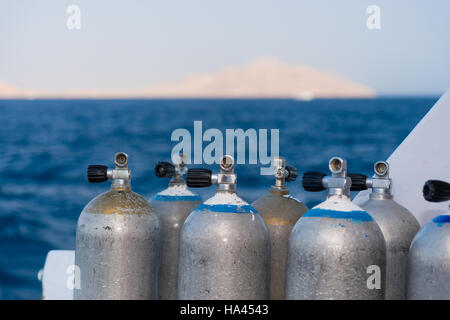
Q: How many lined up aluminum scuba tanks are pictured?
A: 7